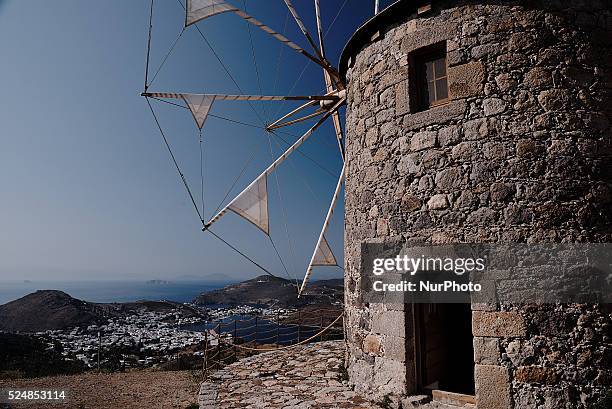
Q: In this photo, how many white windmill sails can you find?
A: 4